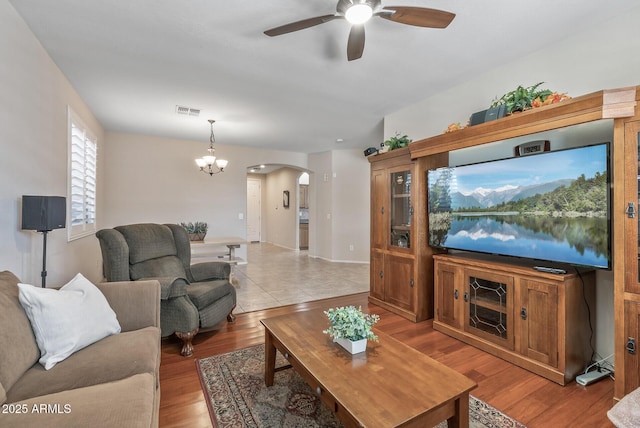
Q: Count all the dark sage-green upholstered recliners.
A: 1